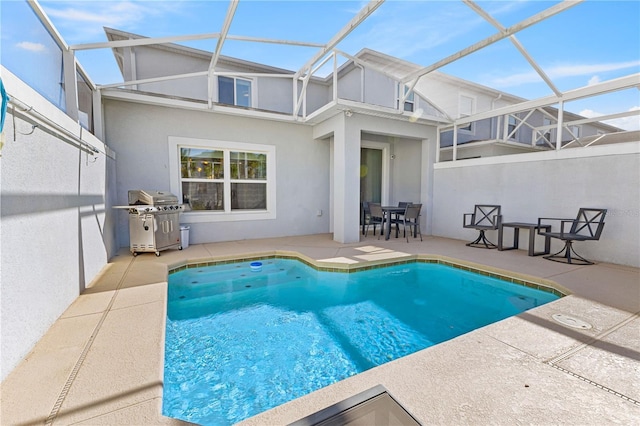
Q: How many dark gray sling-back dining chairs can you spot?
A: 4